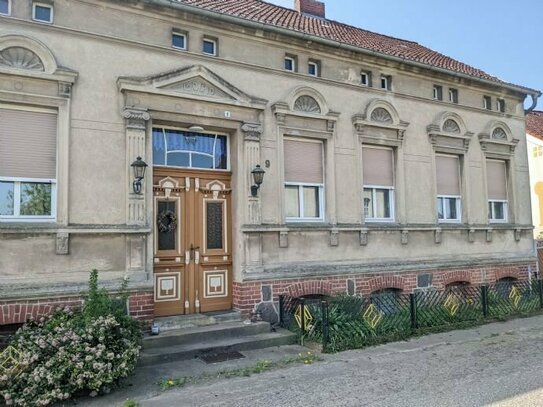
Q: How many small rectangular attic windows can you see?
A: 12